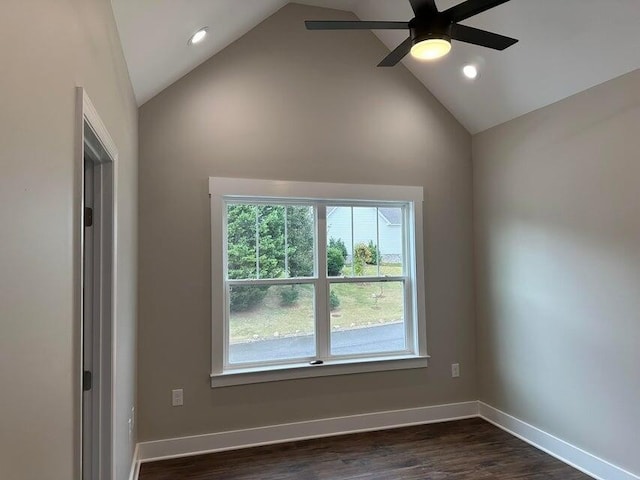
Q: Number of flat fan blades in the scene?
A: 5